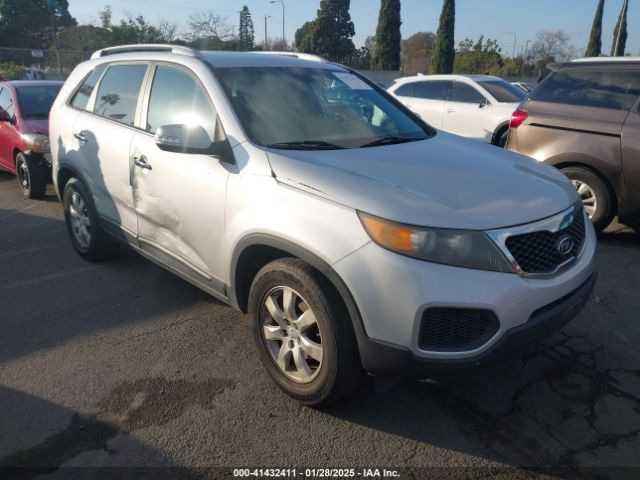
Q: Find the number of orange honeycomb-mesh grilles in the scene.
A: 0